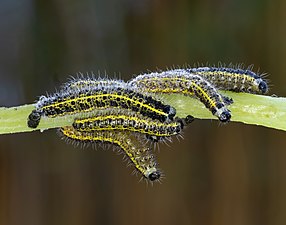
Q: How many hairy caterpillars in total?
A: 6